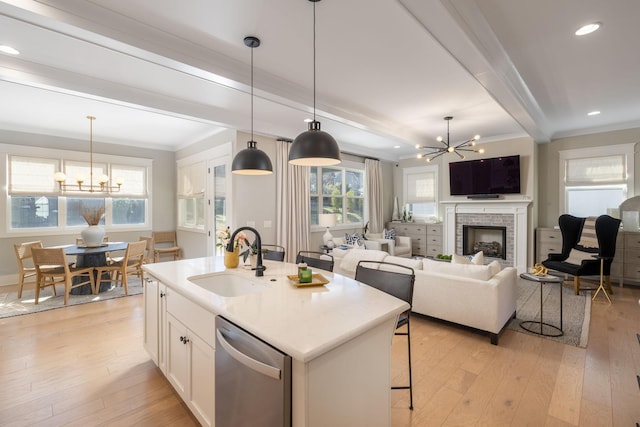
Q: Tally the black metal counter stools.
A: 3